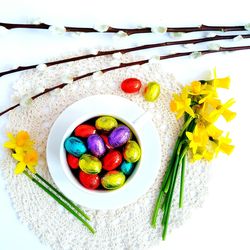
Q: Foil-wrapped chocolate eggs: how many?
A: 15